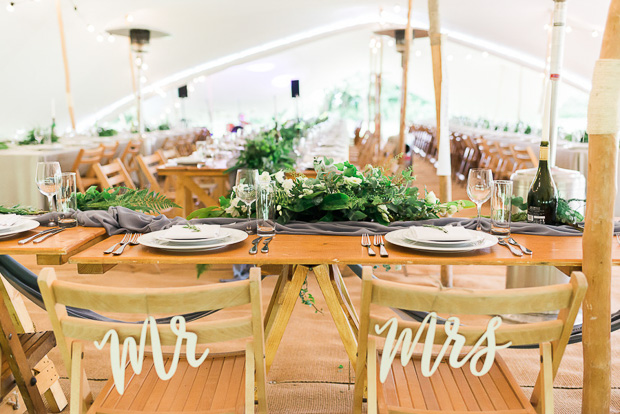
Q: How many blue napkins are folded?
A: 0